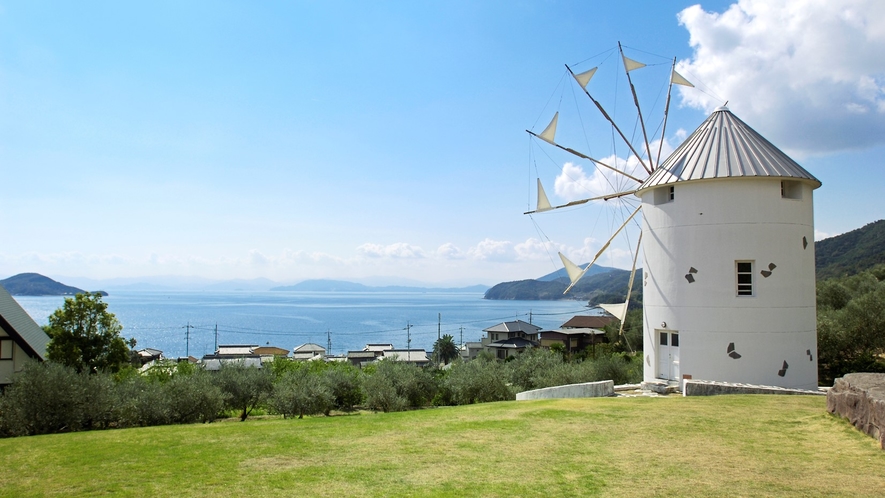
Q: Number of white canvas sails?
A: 7